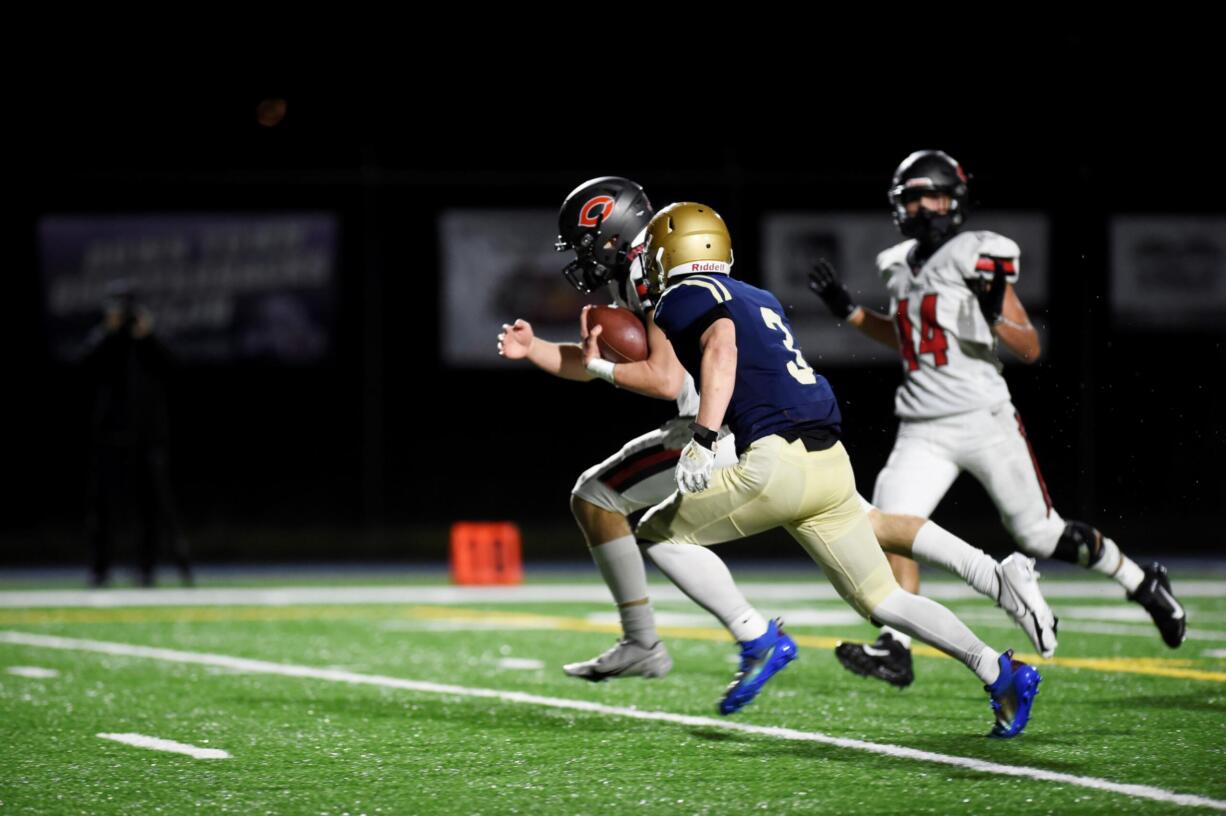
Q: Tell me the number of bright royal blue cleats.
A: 2